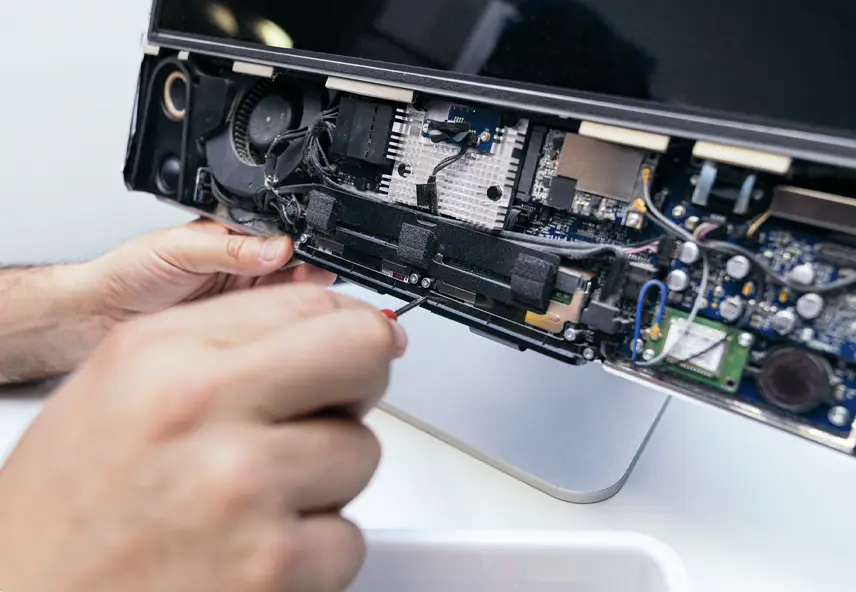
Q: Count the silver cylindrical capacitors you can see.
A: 7